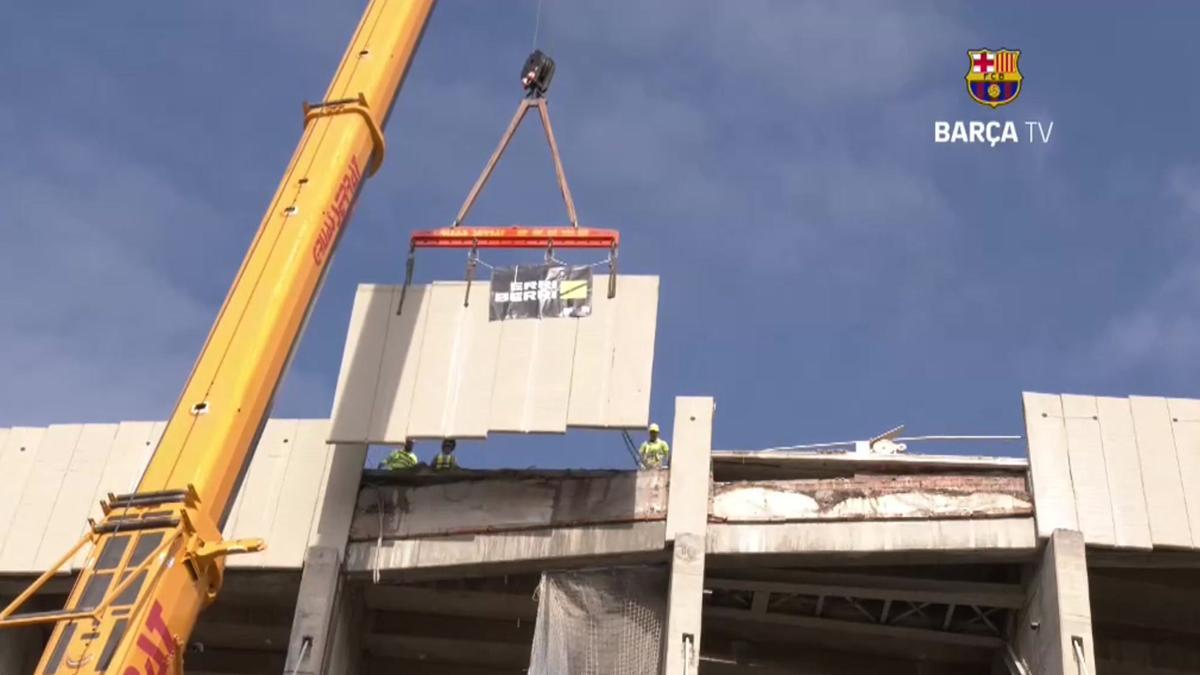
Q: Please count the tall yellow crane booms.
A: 1